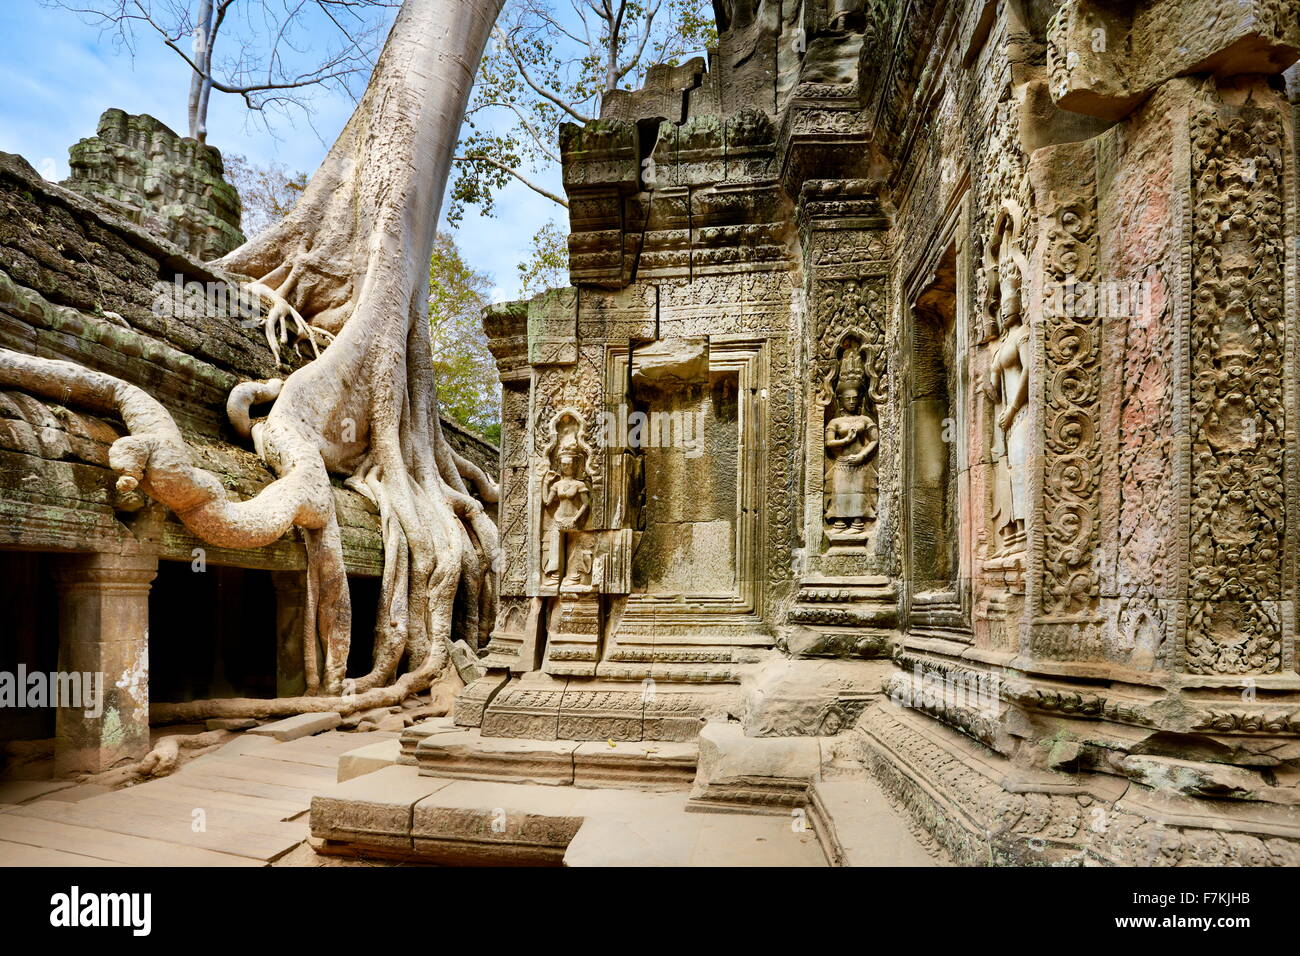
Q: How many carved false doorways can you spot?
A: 2